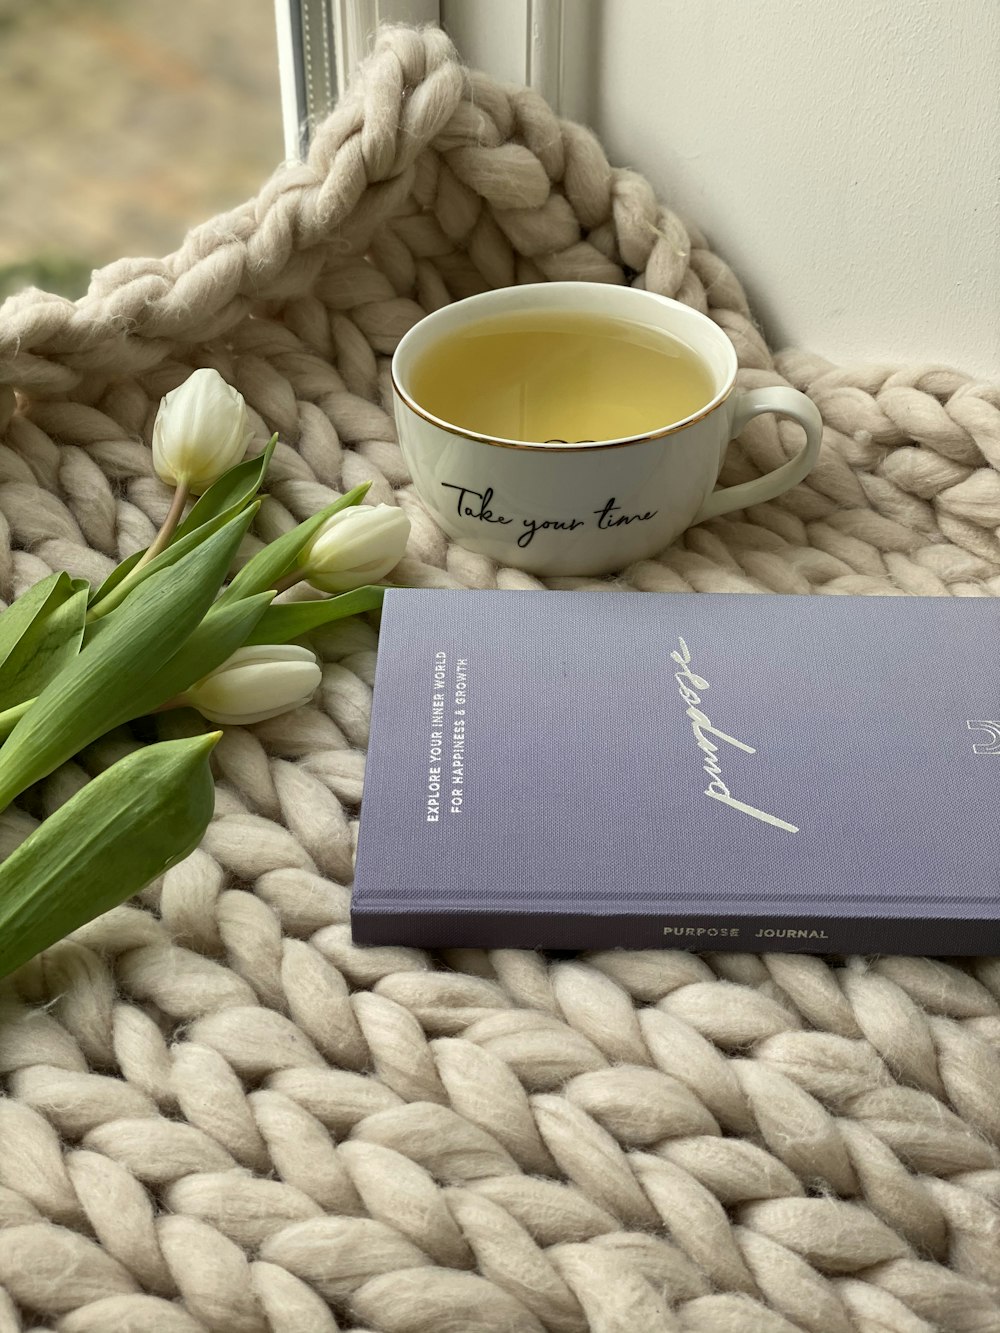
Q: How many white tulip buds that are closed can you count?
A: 3